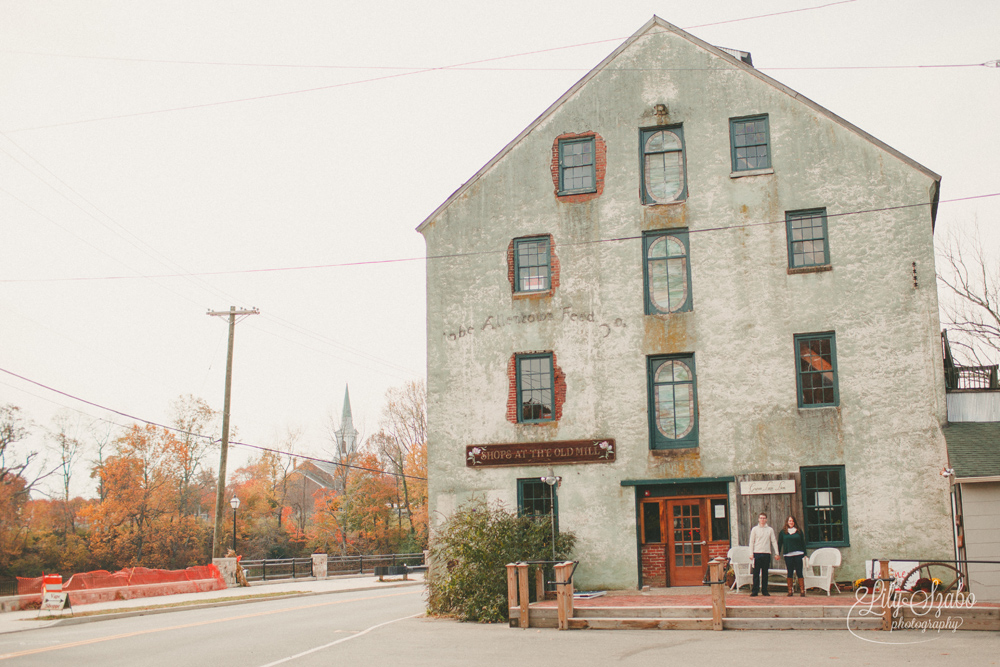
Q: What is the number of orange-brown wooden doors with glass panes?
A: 1